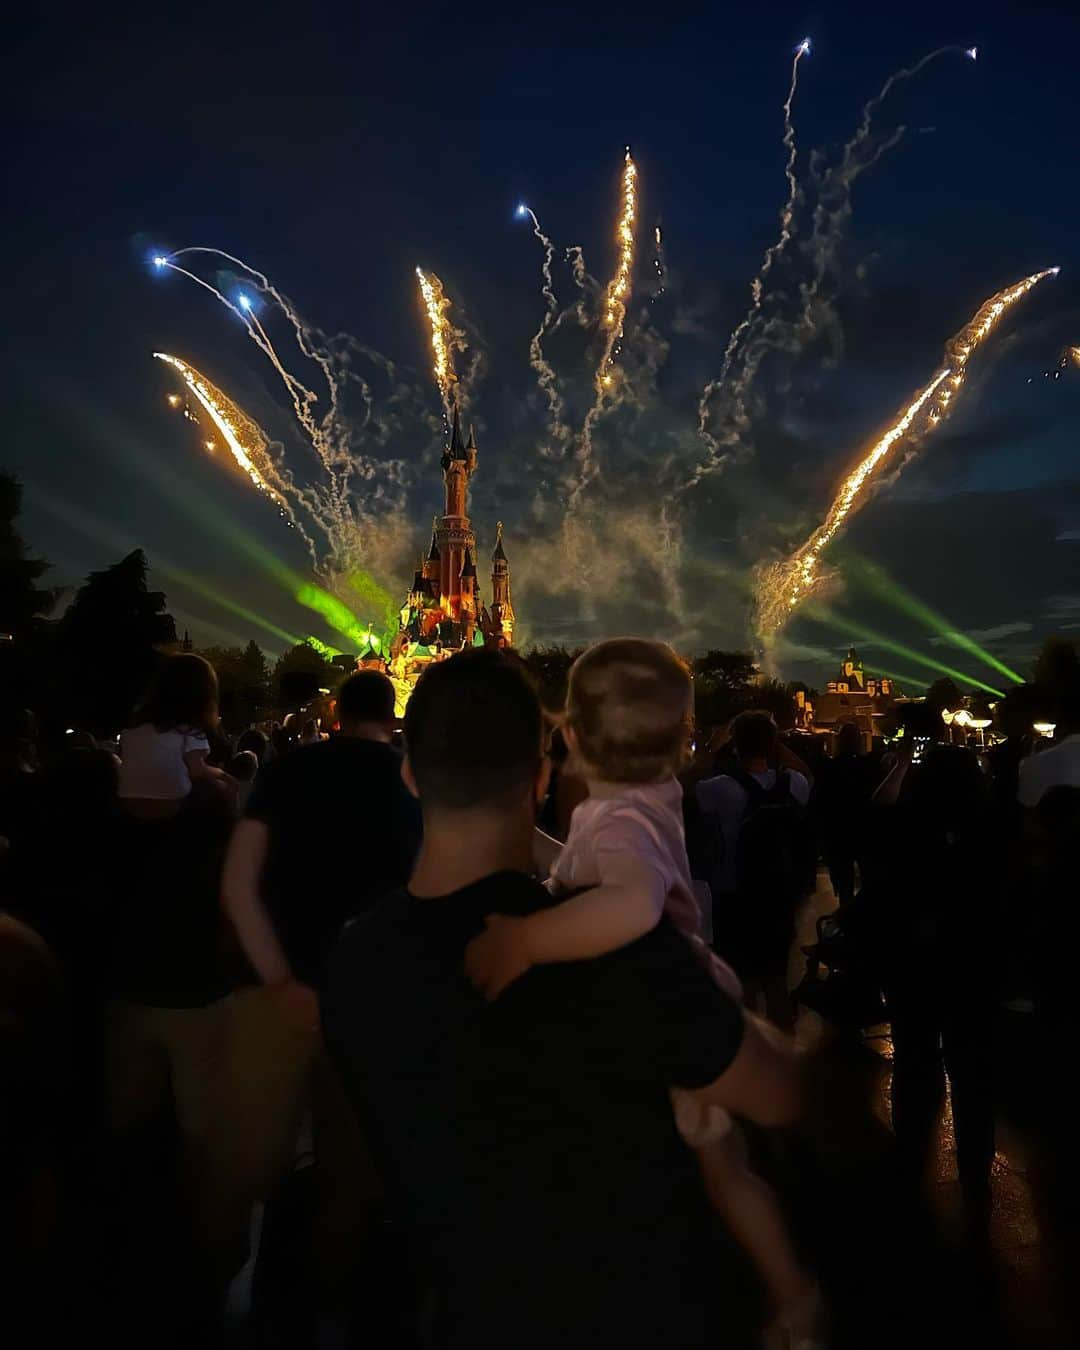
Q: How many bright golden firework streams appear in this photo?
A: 4